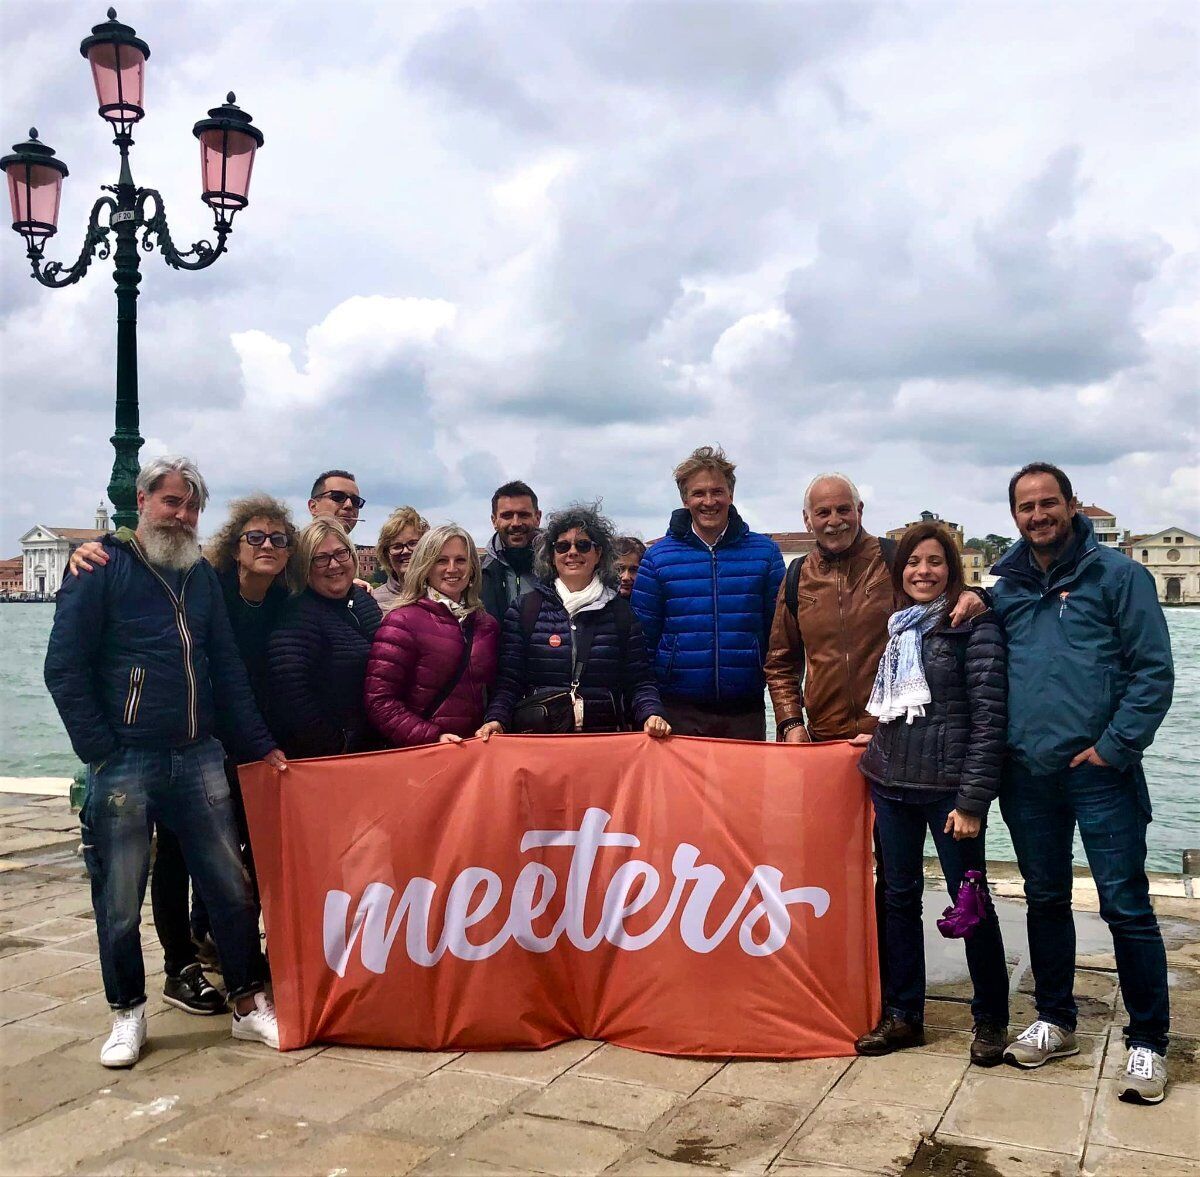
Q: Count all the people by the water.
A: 13